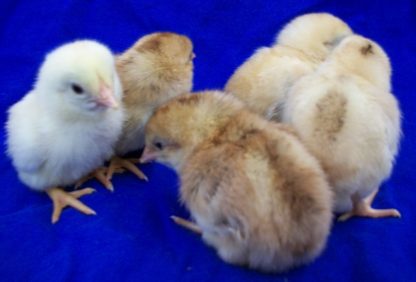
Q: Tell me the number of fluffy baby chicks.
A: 5